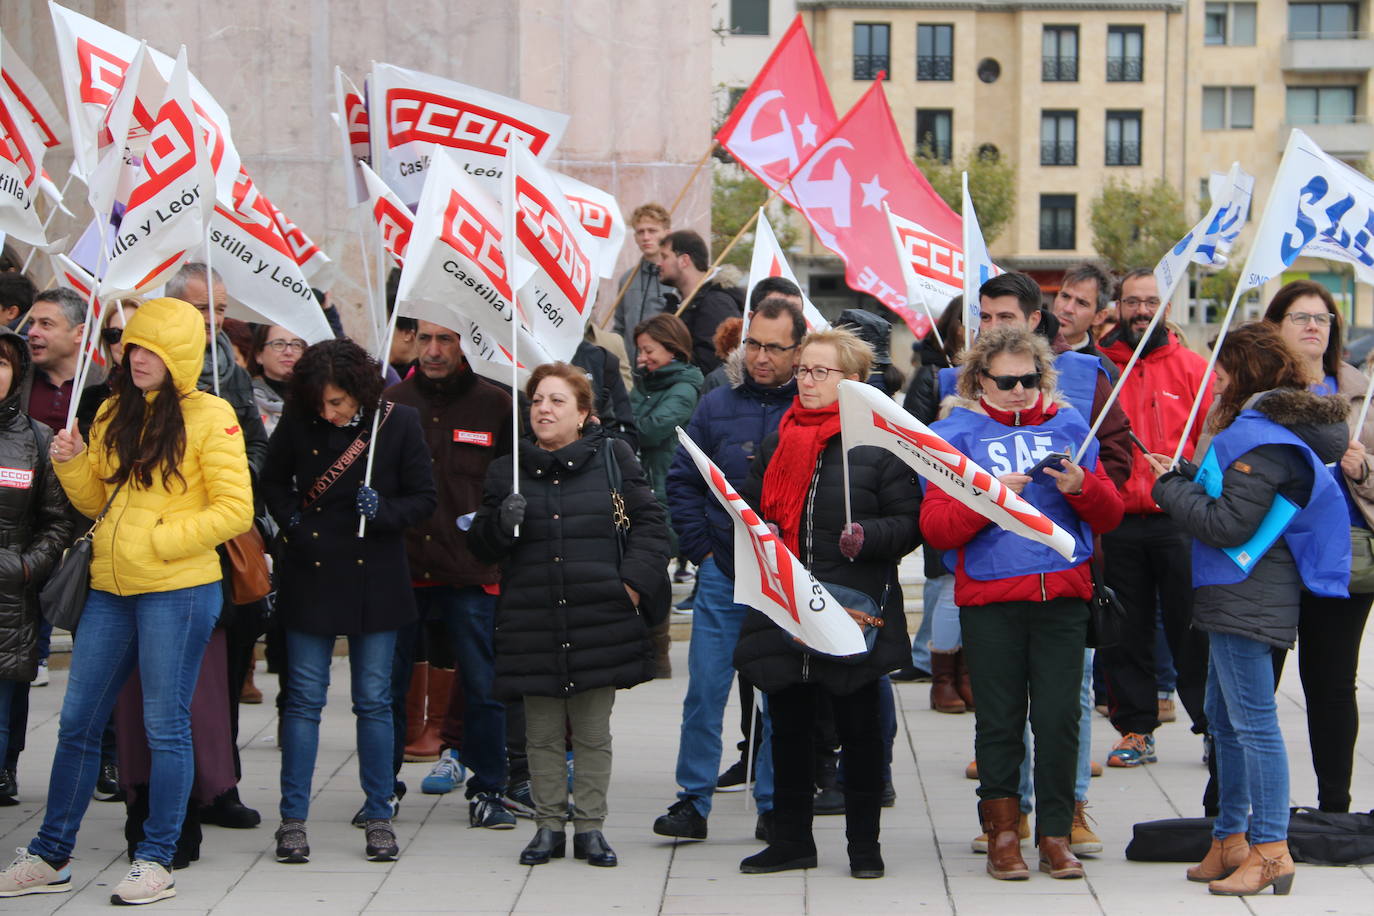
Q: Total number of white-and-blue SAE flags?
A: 3